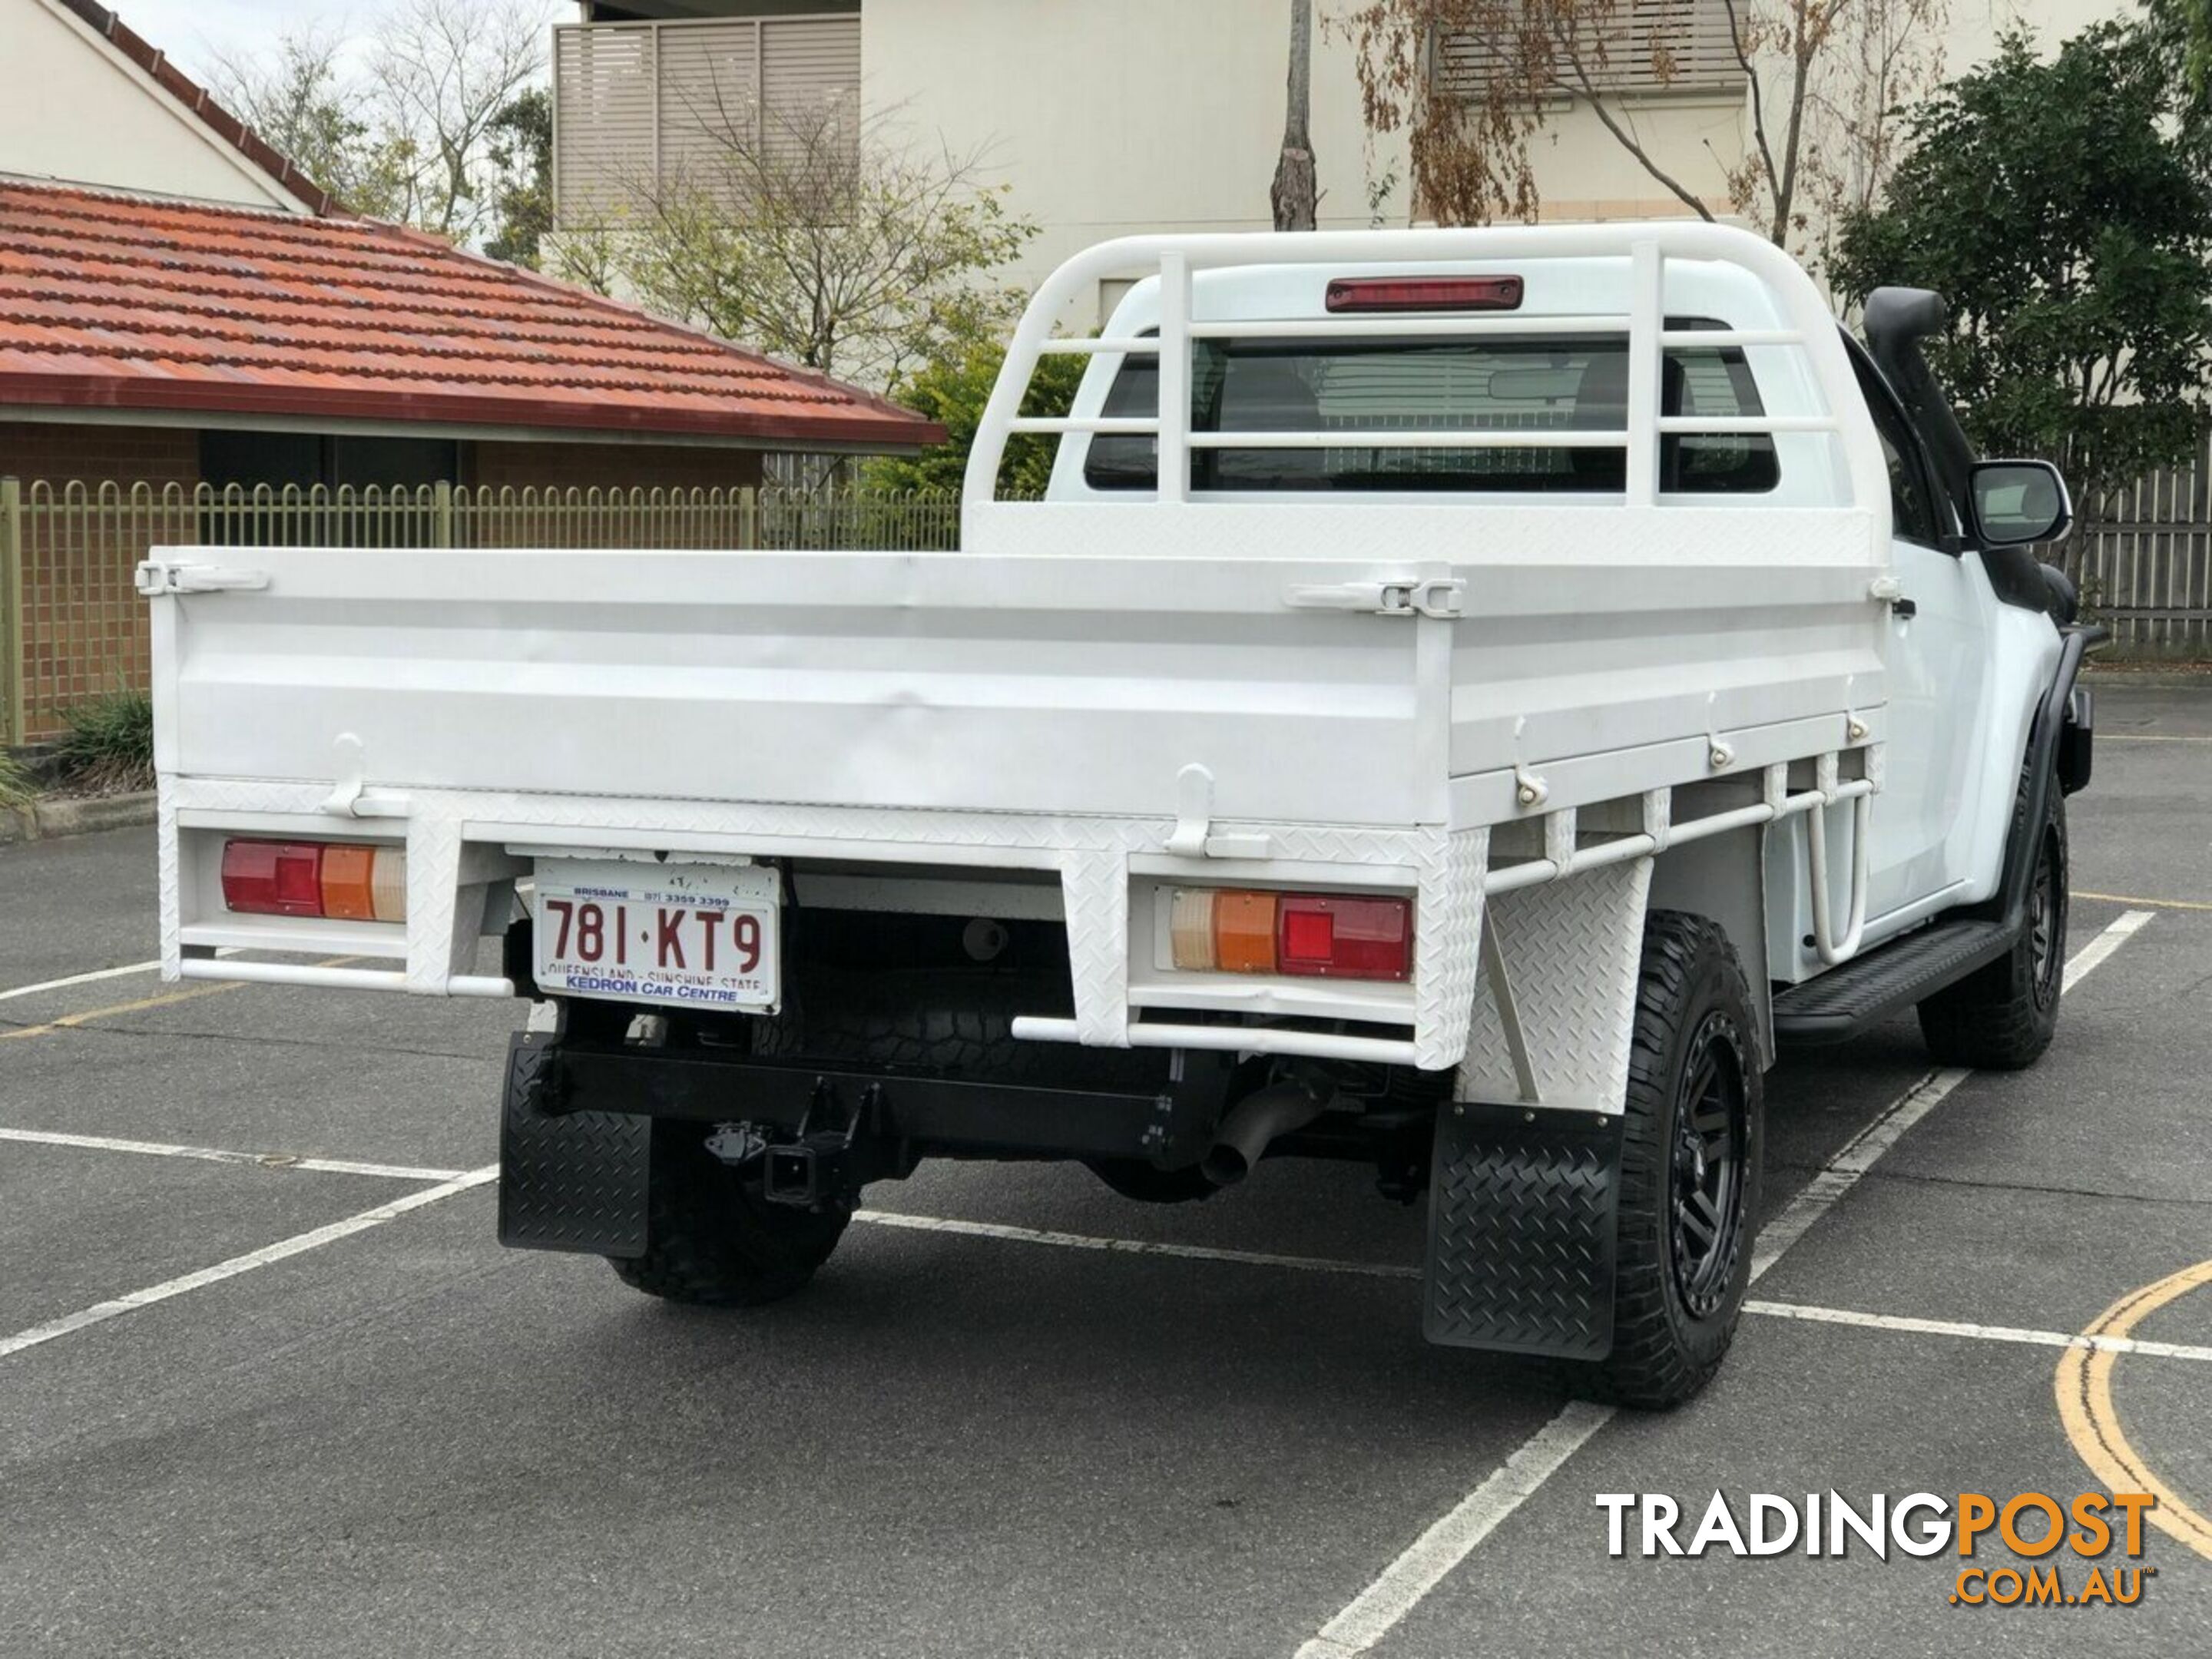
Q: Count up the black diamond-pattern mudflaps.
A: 2